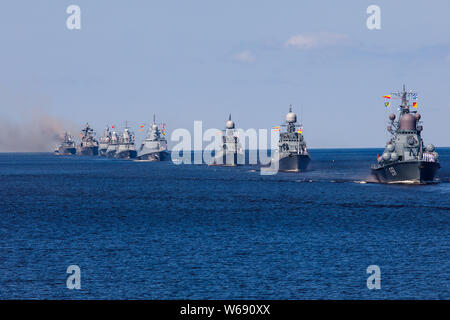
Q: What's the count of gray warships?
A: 9